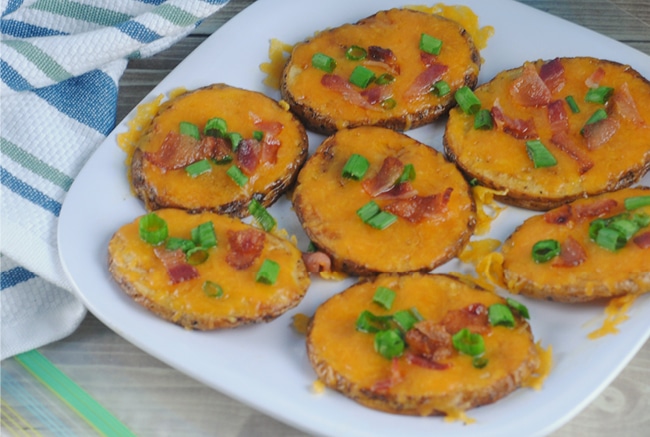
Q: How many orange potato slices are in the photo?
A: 7